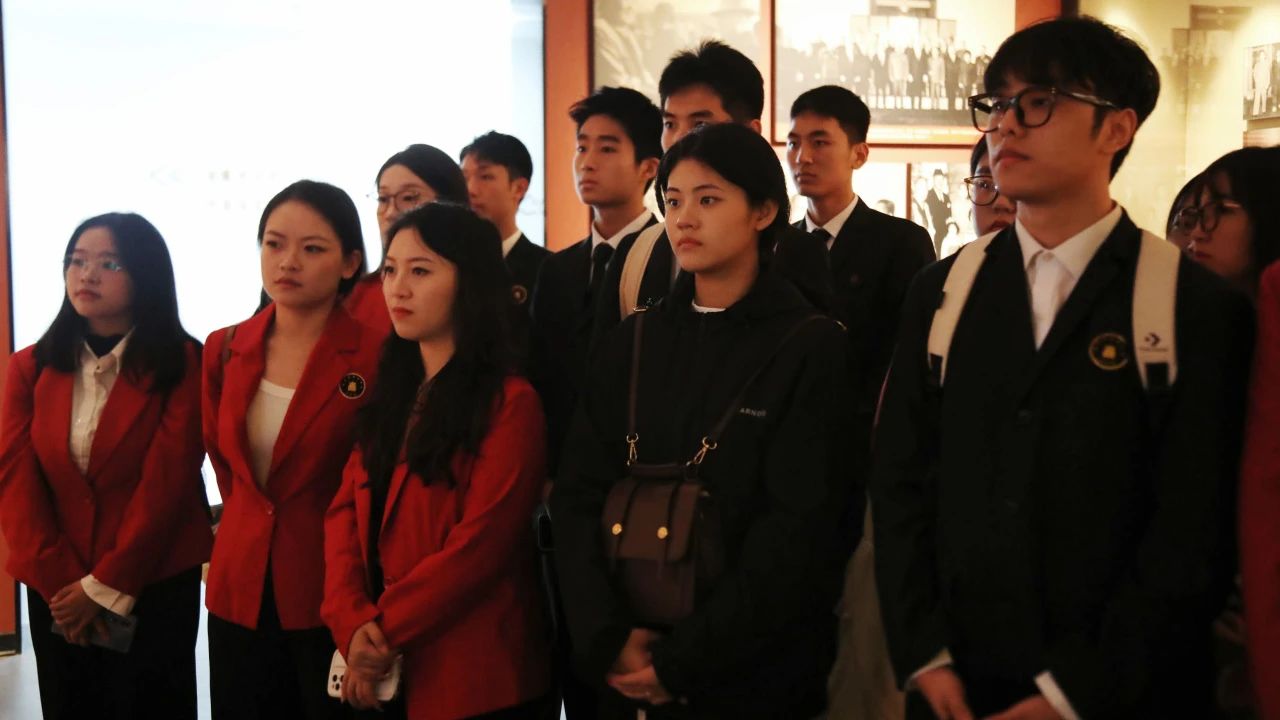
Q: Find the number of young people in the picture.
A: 13